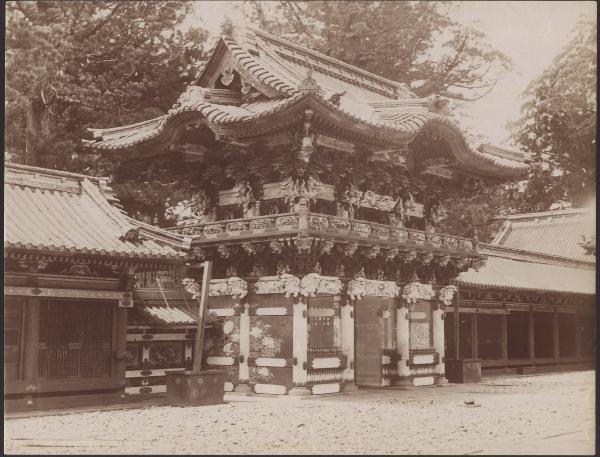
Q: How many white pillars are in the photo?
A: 5